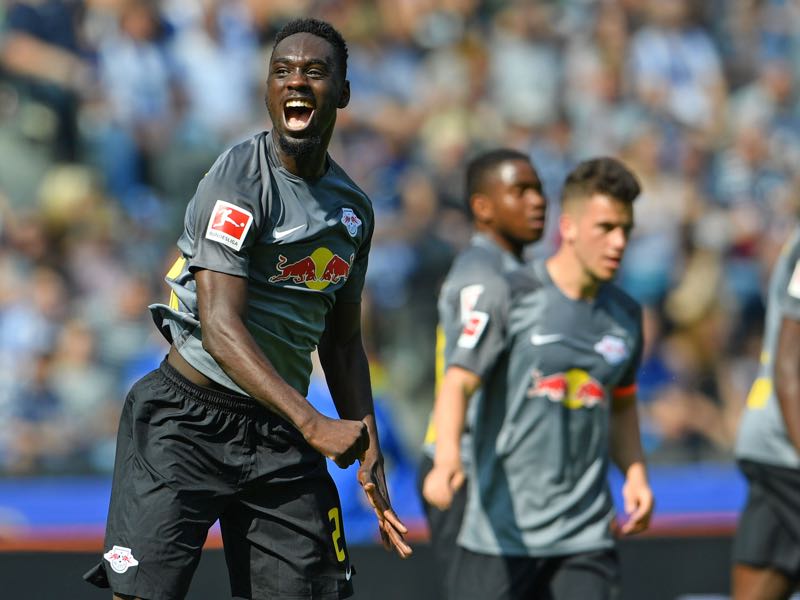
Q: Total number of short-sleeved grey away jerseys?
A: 4